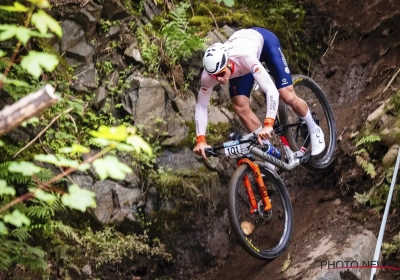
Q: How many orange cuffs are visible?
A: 2